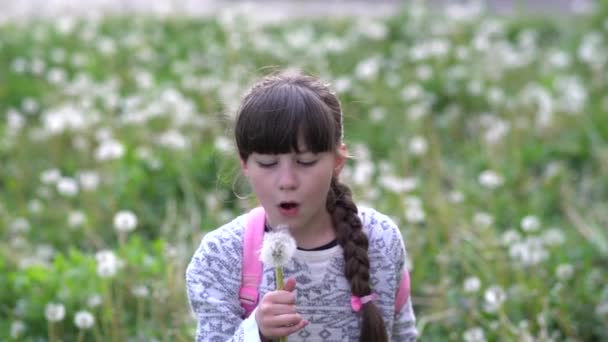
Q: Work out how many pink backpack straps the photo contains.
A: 2